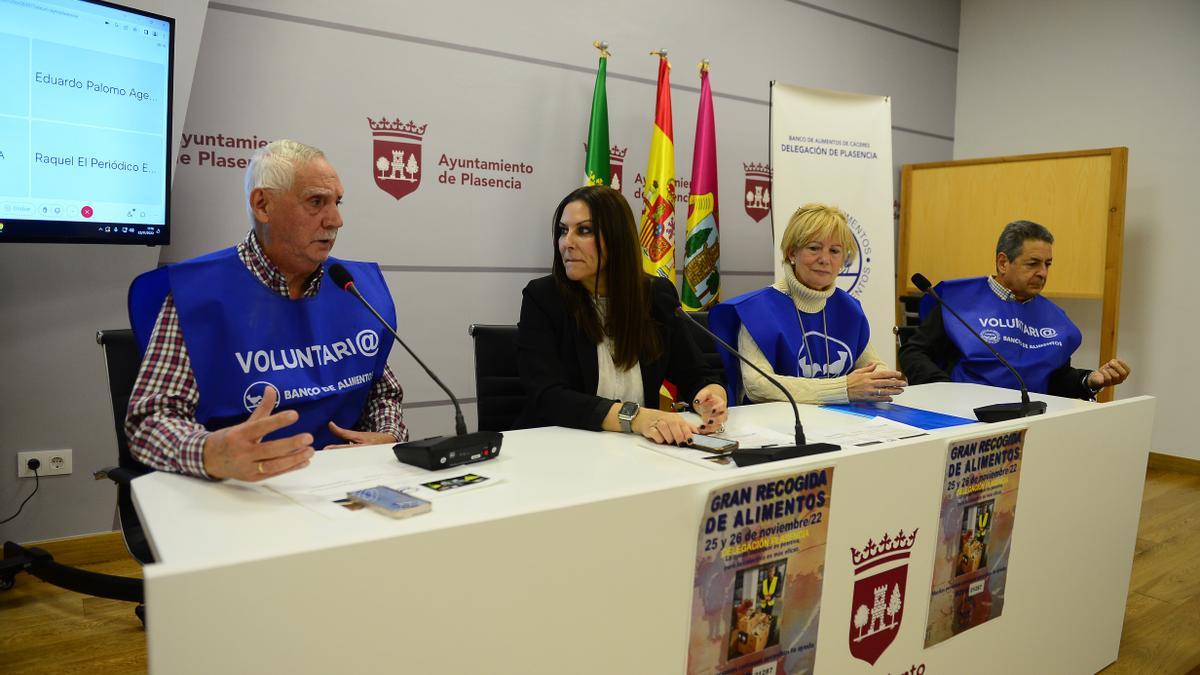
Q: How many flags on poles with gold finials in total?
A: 3